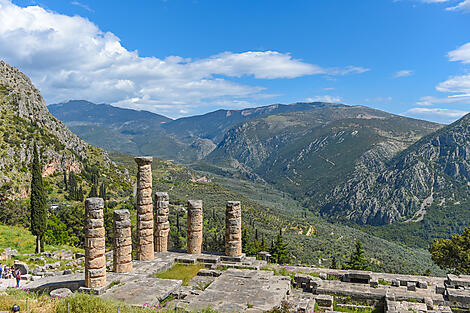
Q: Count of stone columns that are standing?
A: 6